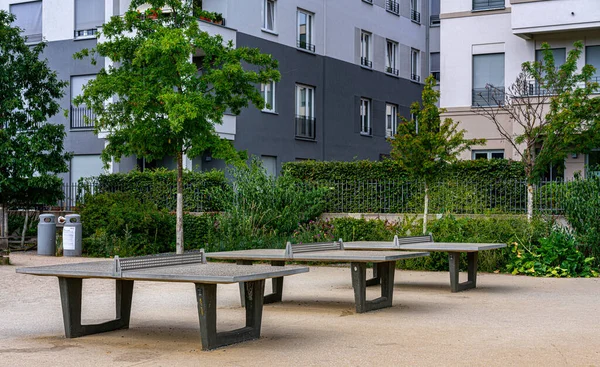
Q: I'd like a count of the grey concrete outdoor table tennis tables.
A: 3